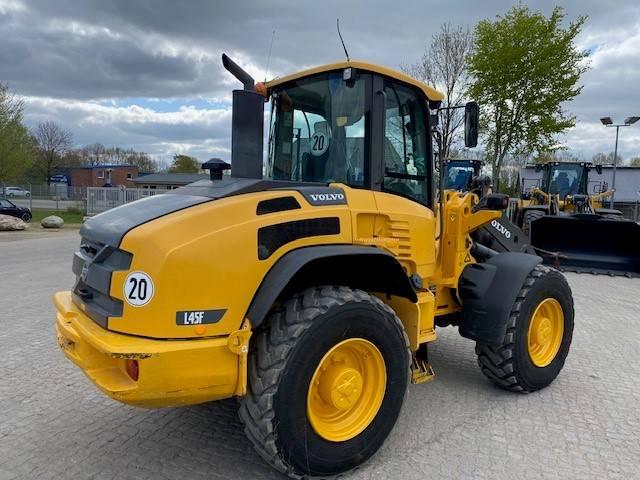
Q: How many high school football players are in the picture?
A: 0